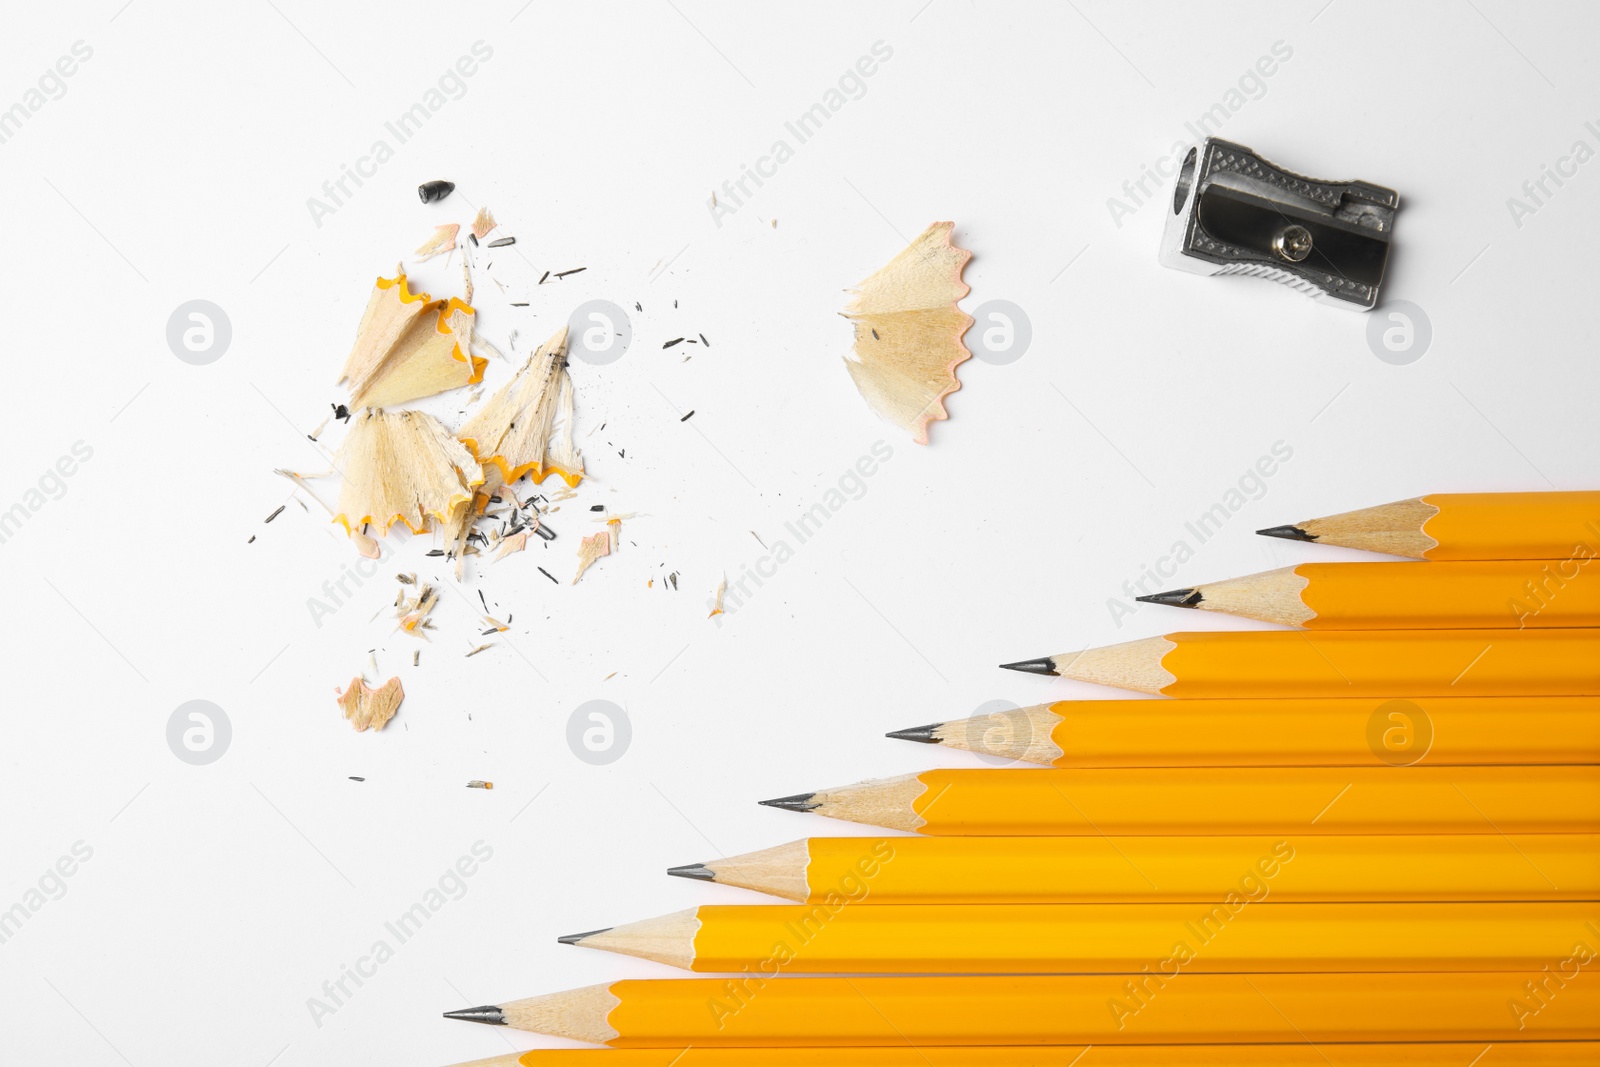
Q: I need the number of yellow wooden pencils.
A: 9